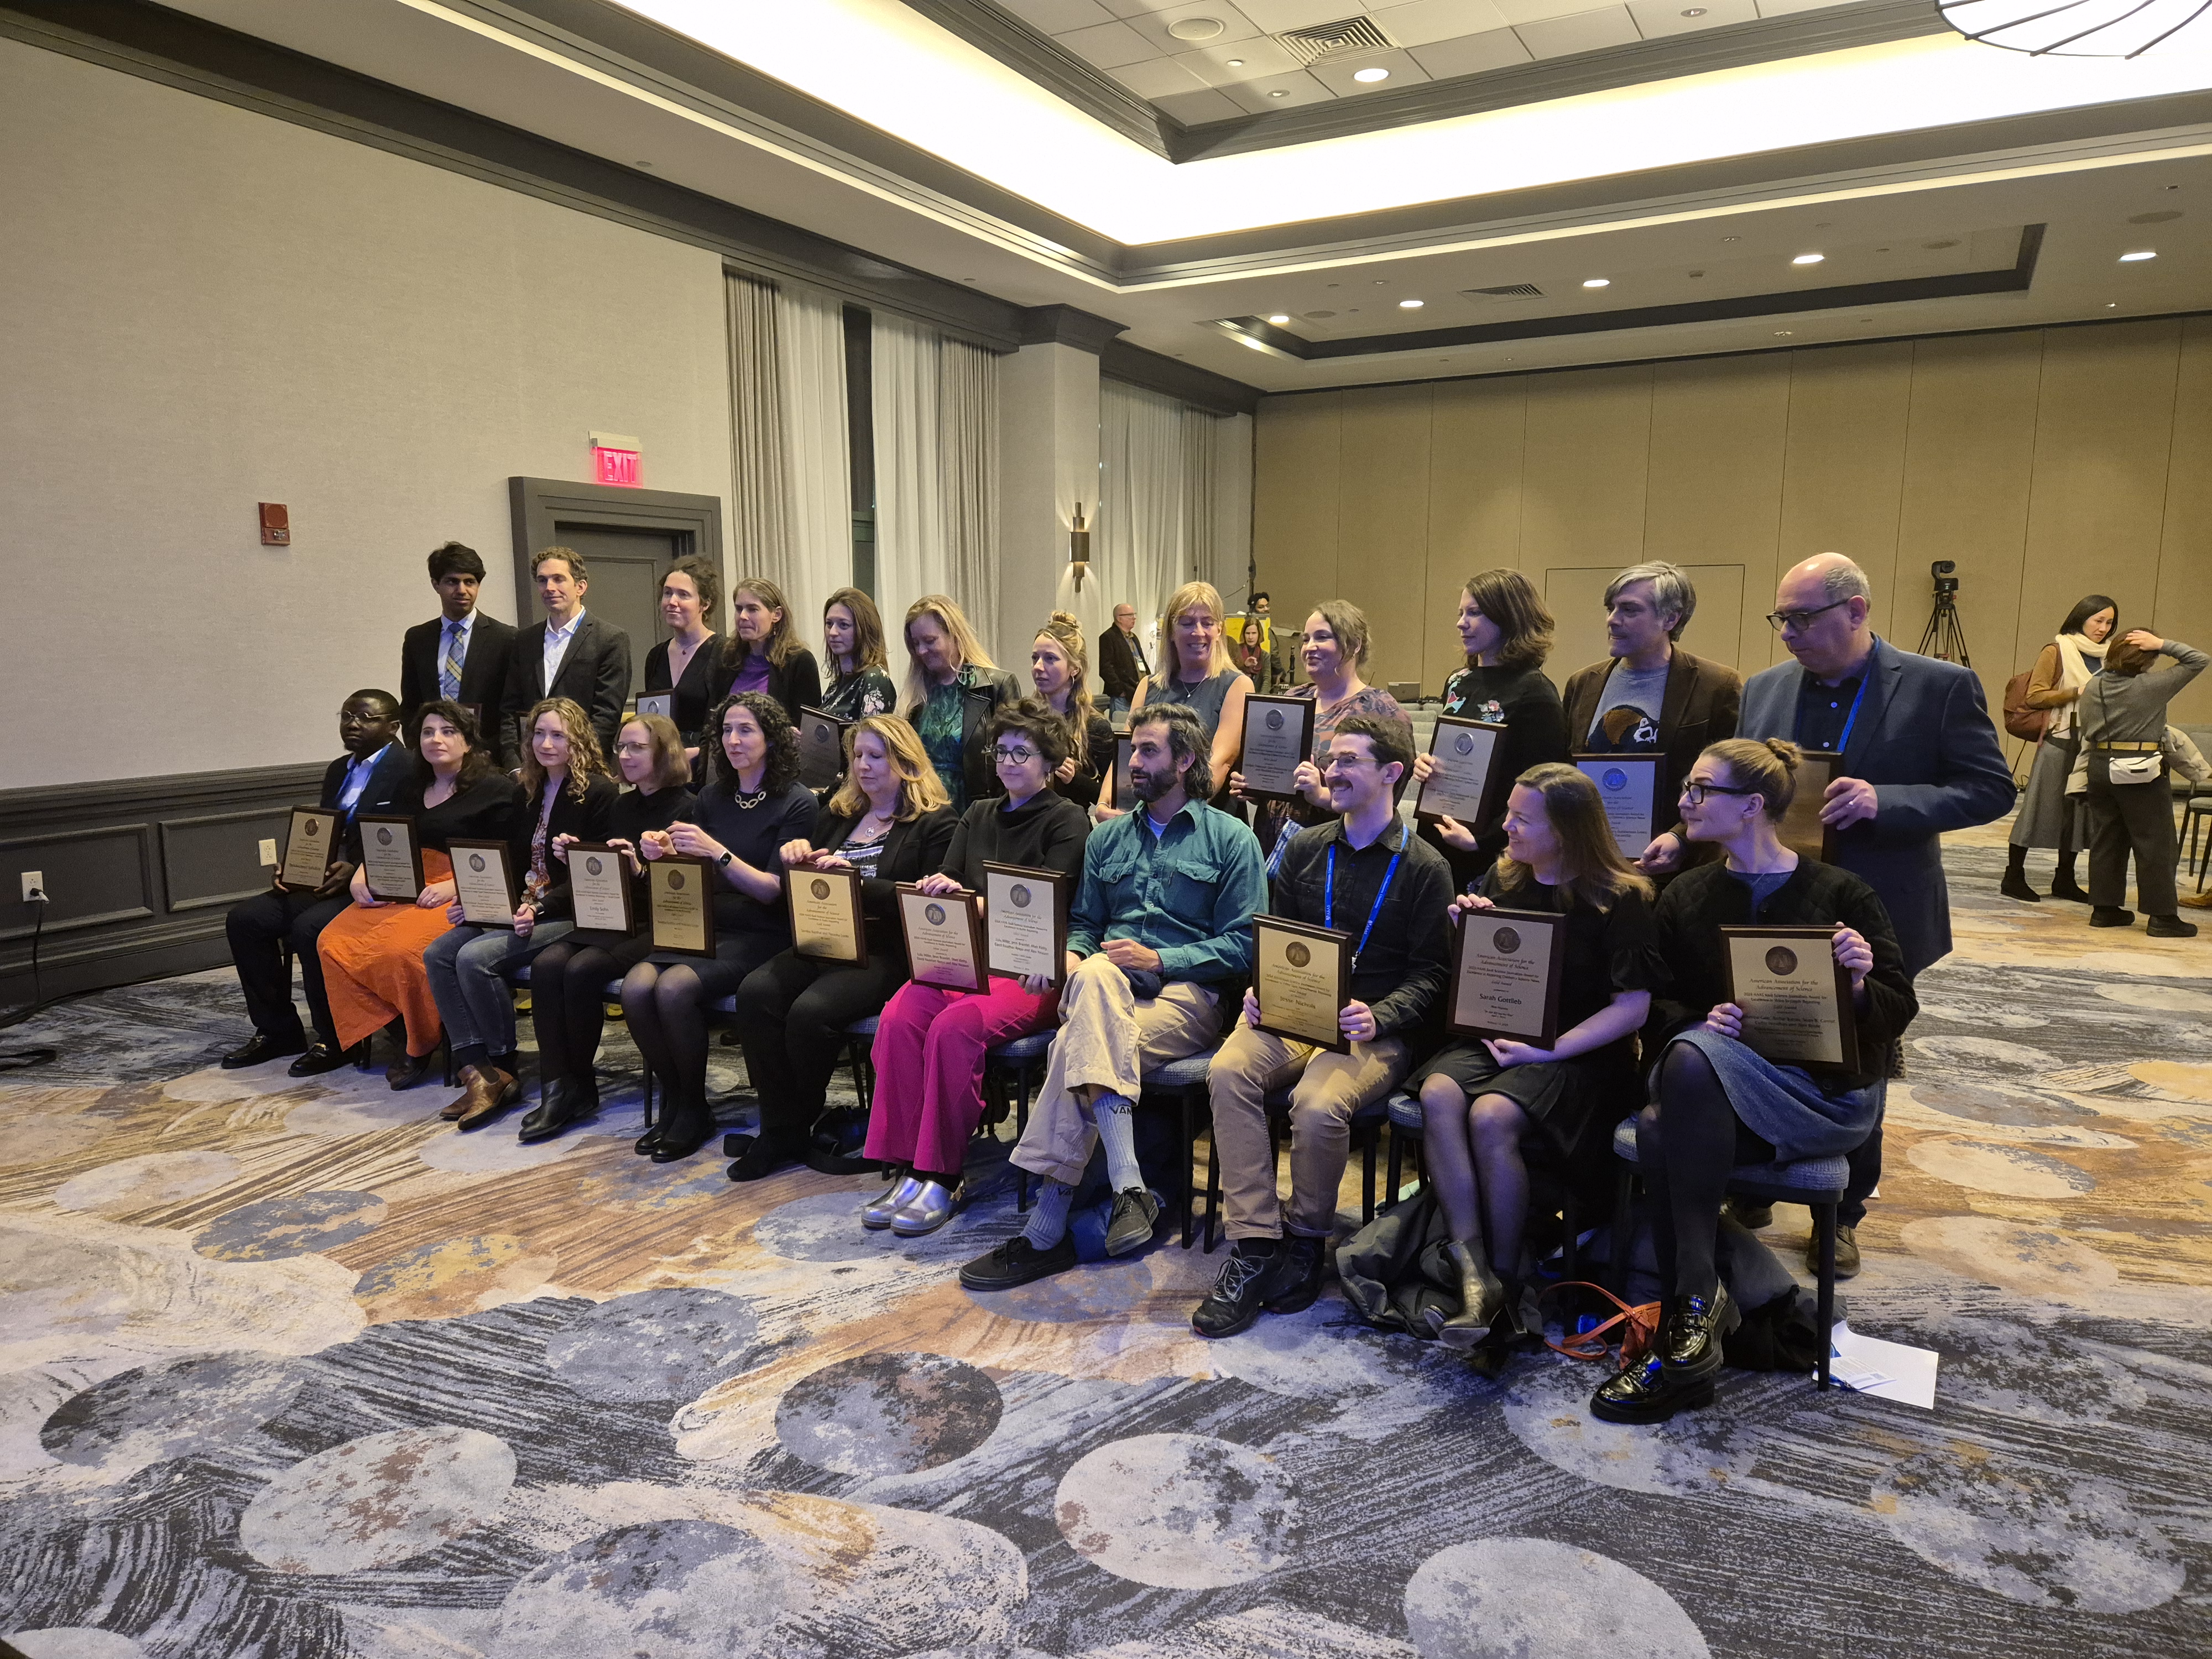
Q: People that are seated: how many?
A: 11